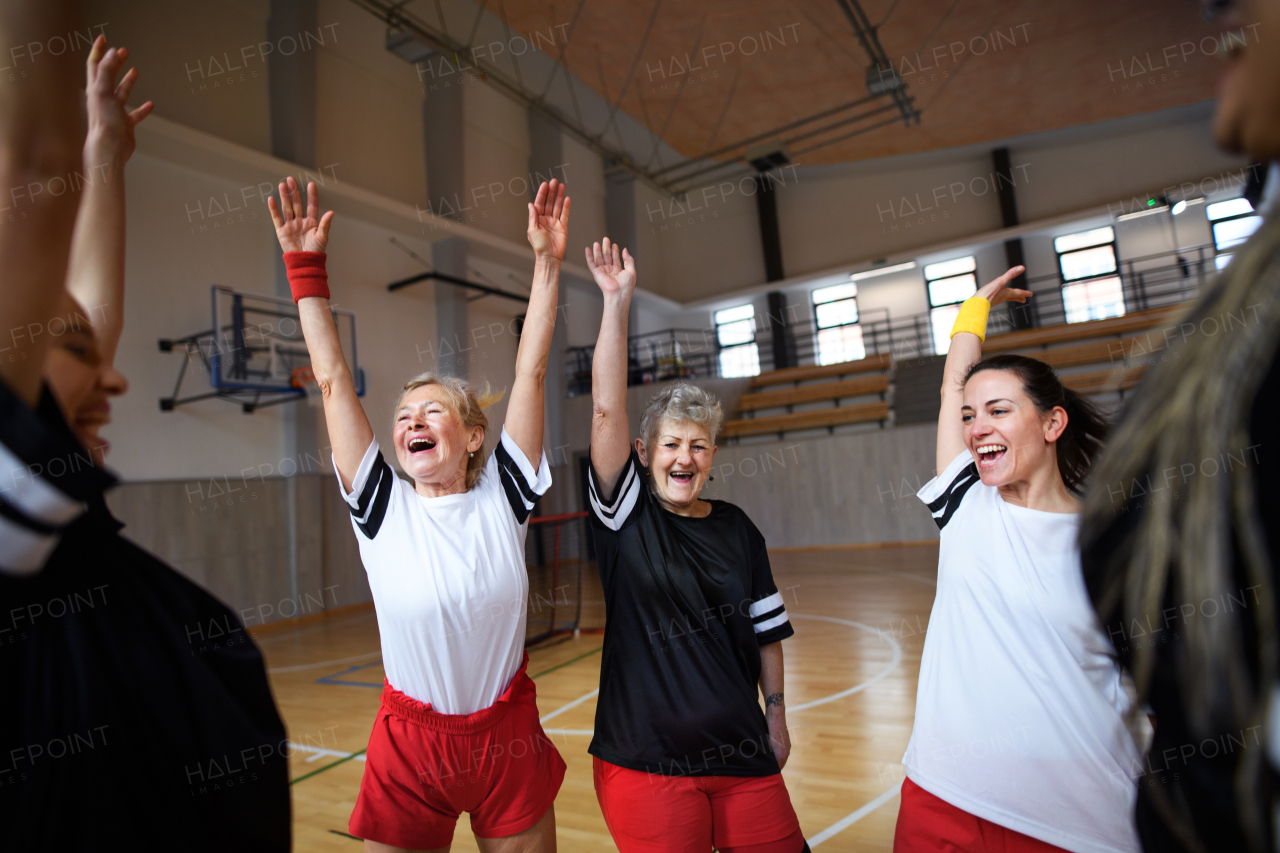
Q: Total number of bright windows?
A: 5